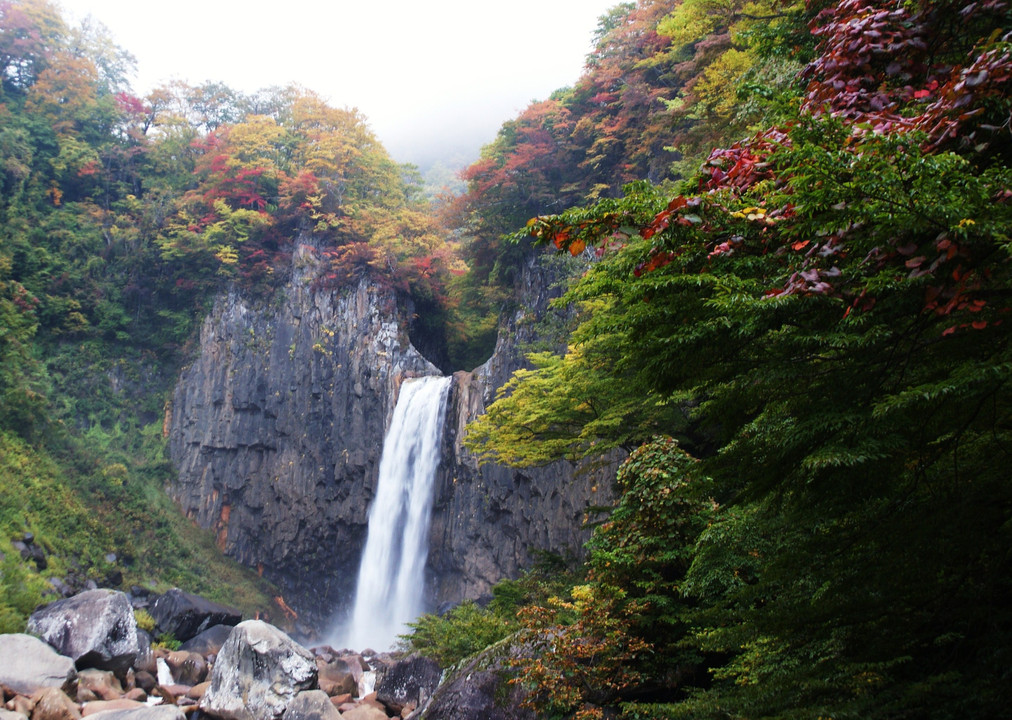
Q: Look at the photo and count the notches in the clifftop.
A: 1